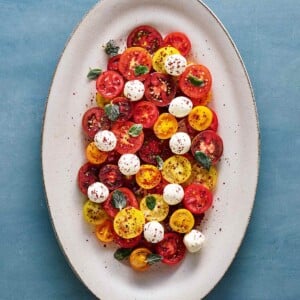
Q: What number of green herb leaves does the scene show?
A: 12